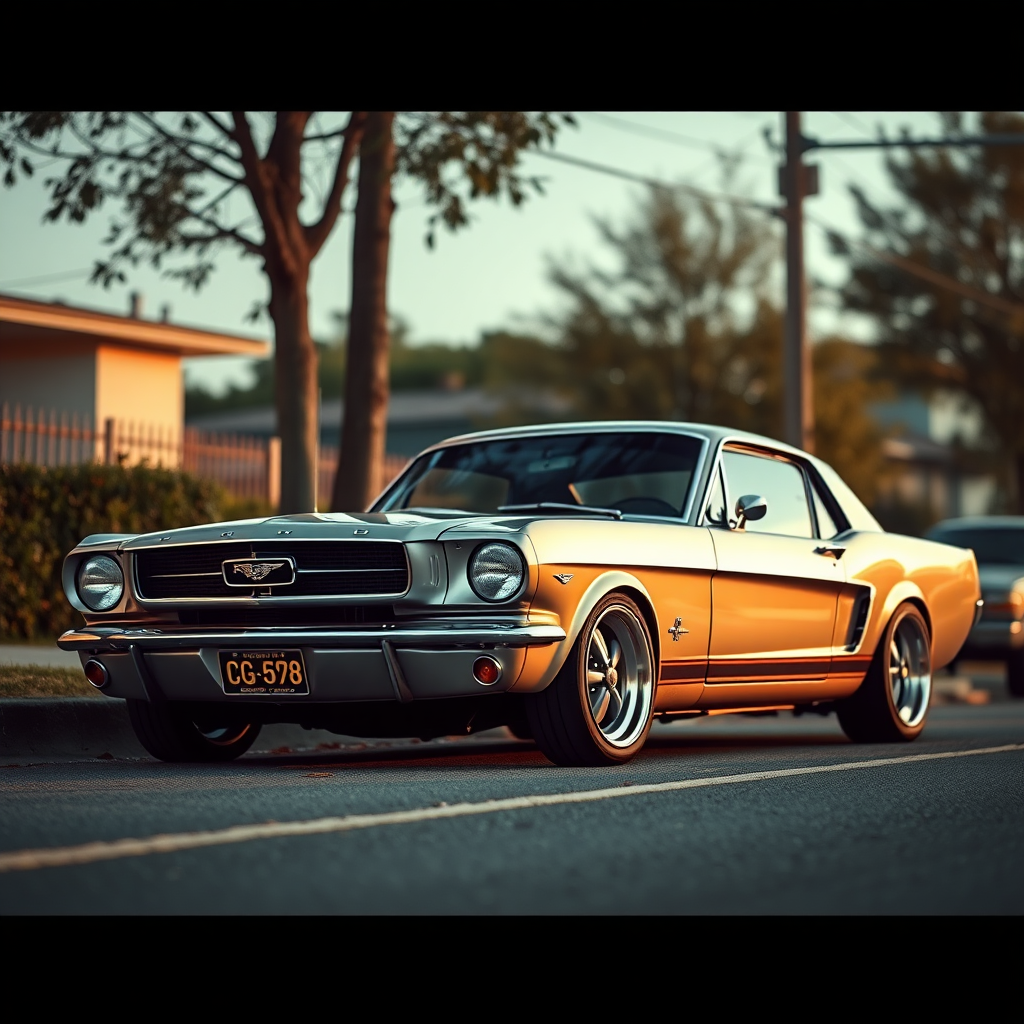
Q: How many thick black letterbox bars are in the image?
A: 2